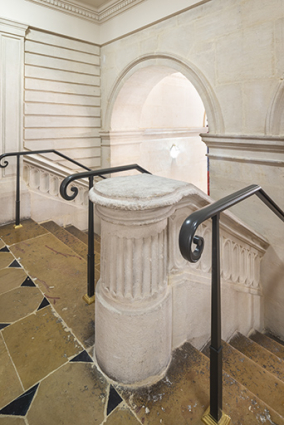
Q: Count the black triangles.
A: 8